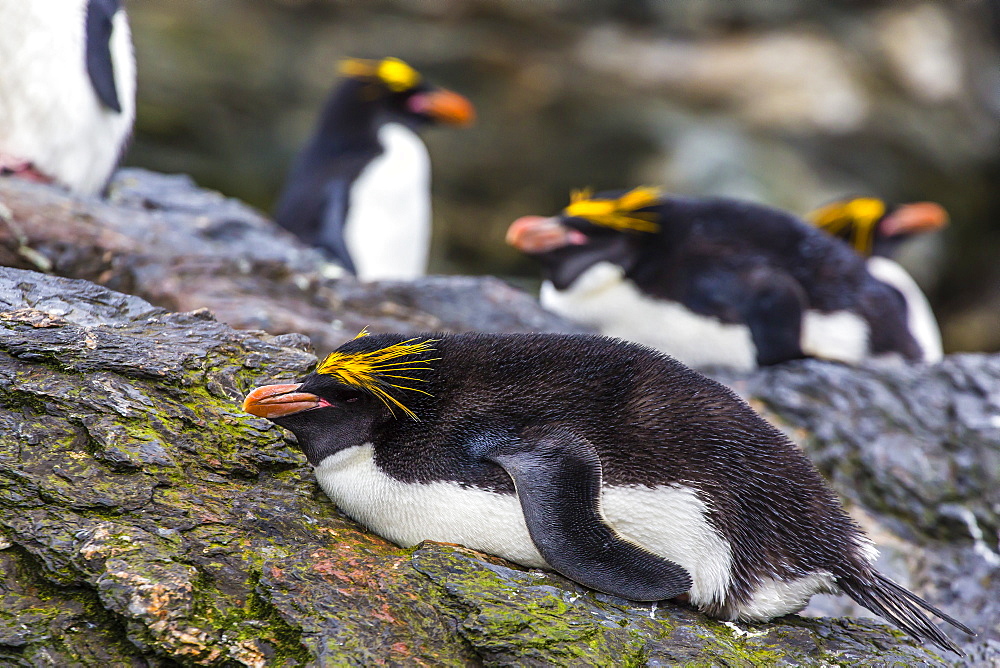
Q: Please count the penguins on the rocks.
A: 5